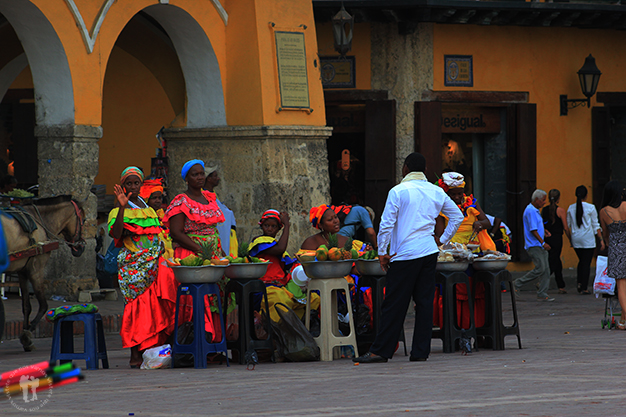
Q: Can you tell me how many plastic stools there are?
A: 7